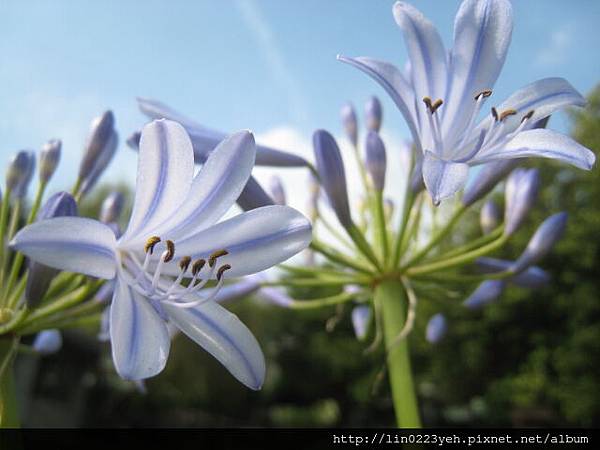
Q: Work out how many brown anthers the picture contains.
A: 12